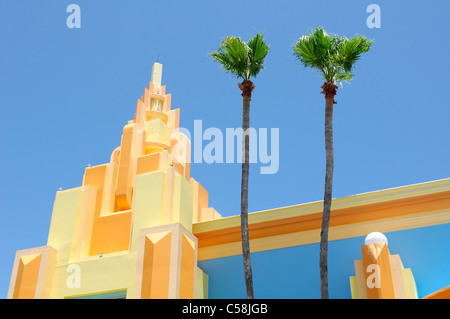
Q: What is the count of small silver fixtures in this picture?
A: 7